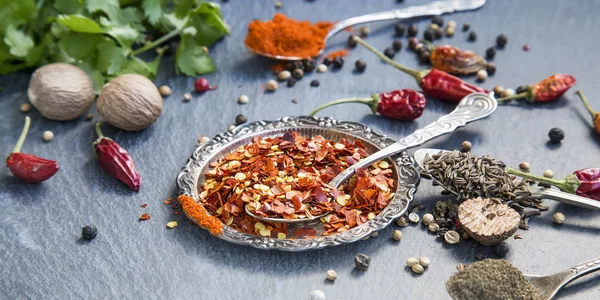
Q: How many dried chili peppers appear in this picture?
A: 8